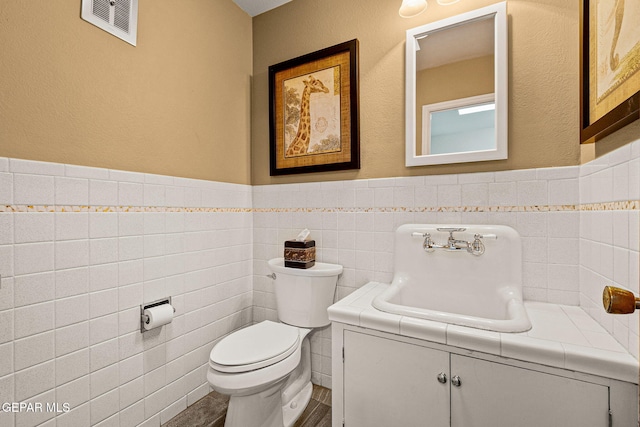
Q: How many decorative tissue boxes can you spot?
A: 1